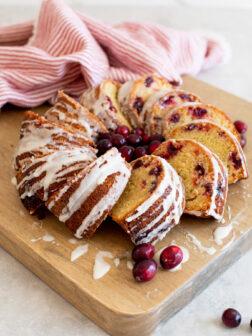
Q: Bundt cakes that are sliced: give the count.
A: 1